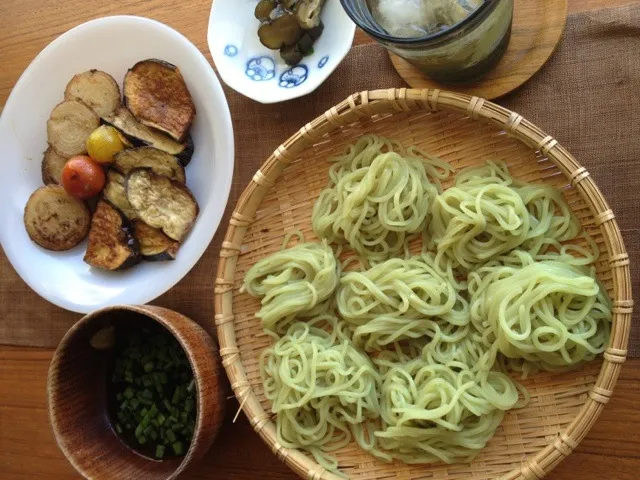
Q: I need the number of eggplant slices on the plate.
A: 7